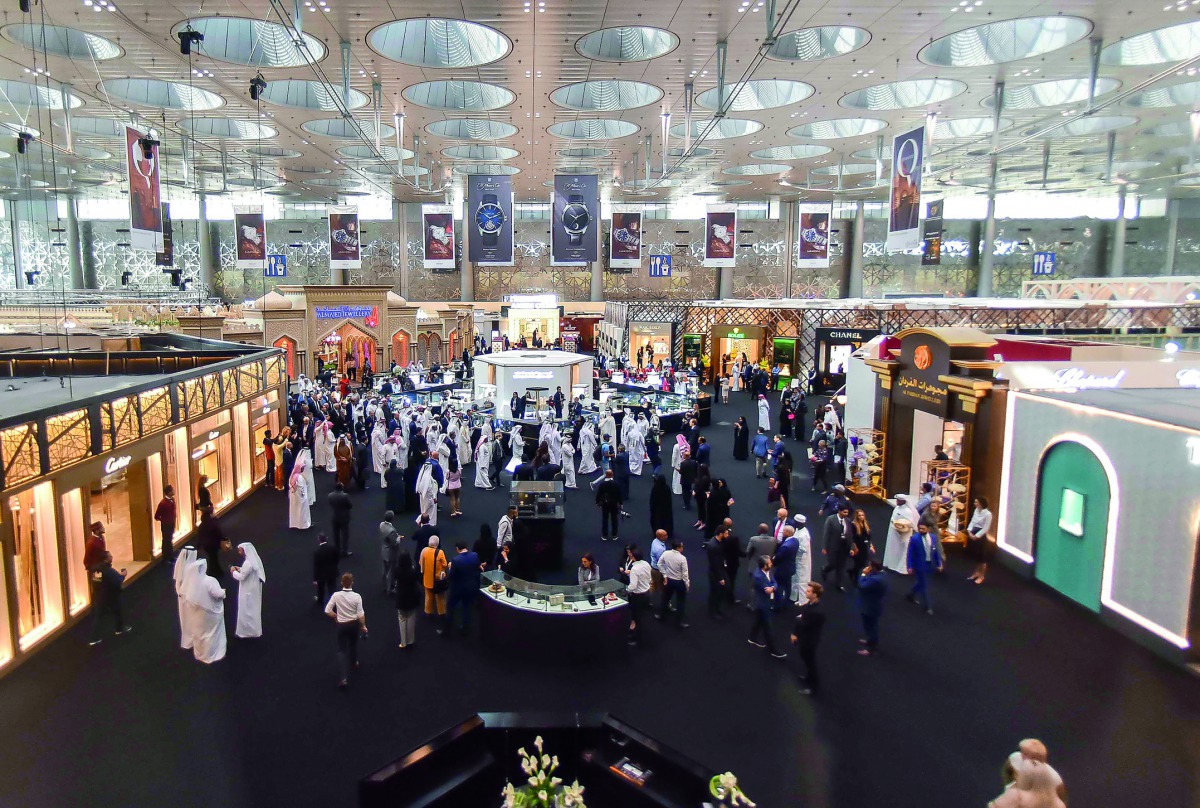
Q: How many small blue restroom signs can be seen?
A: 3